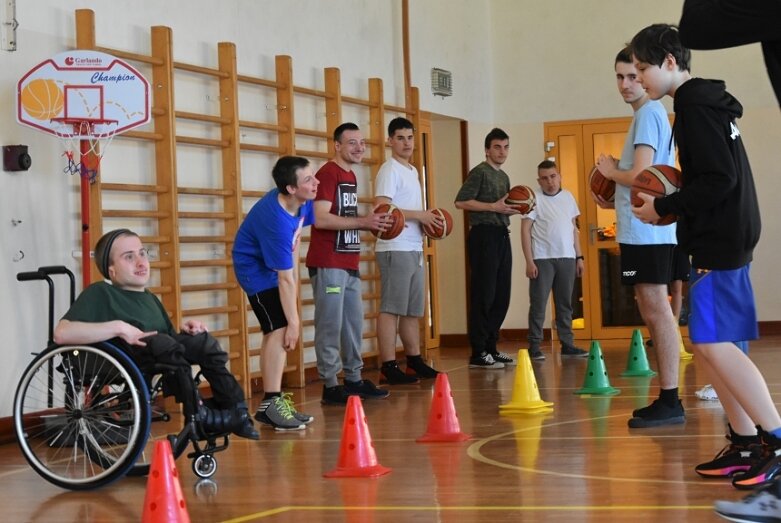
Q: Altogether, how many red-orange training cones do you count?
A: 3